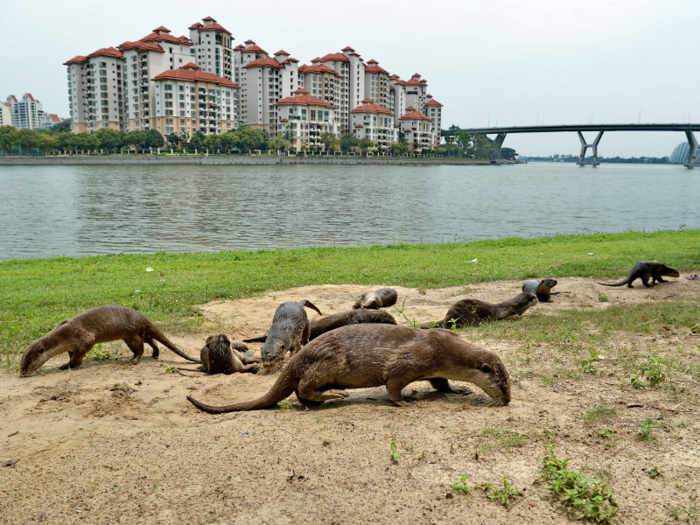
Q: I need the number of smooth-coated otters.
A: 9